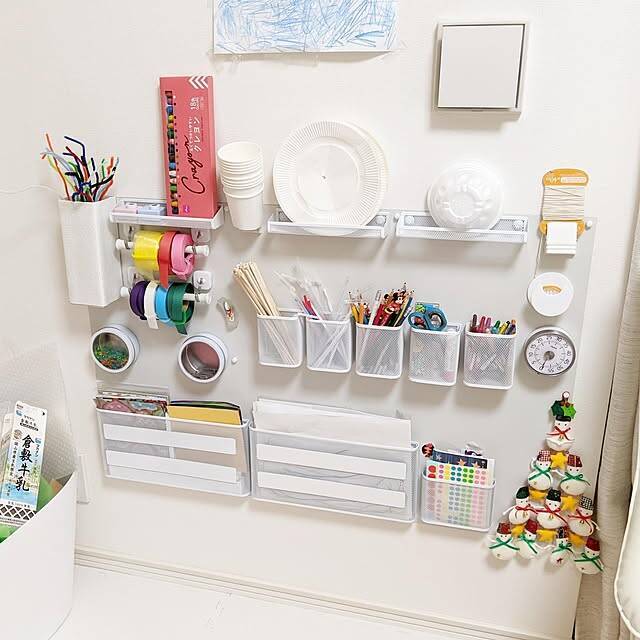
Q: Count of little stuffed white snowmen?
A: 10